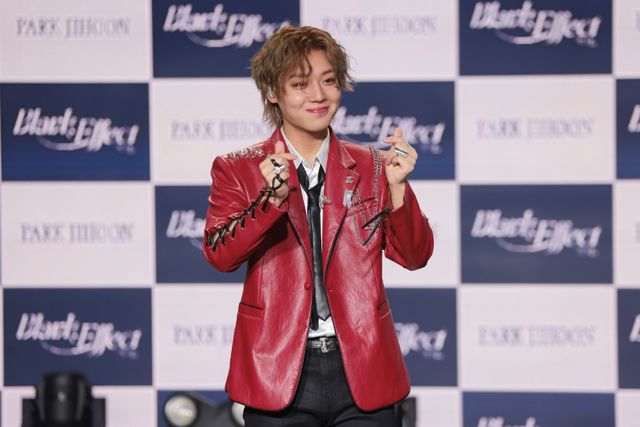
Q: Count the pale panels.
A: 13